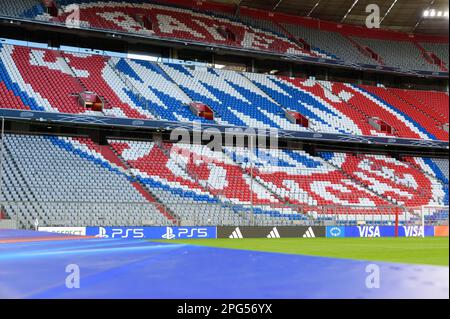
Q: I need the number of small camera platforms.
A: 4